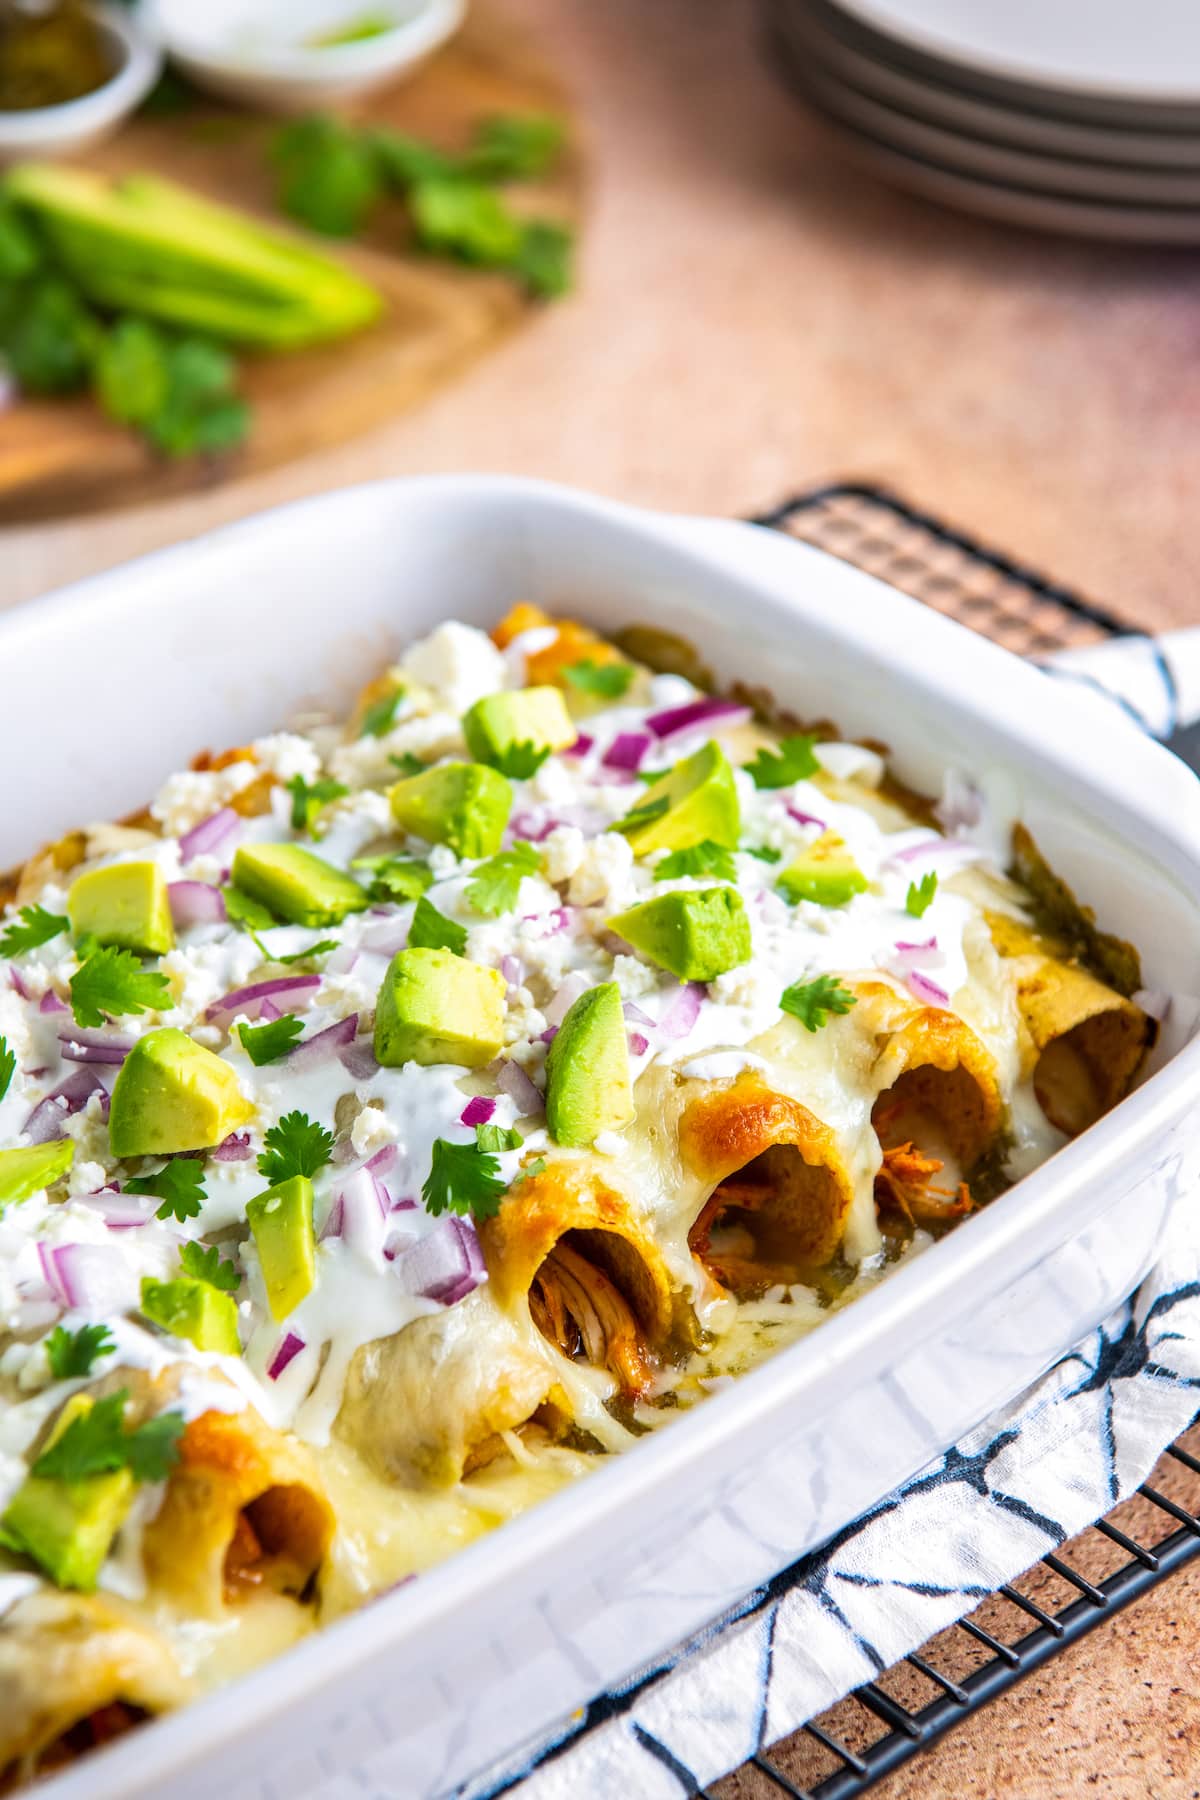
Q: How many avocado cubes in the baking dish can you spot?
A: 14